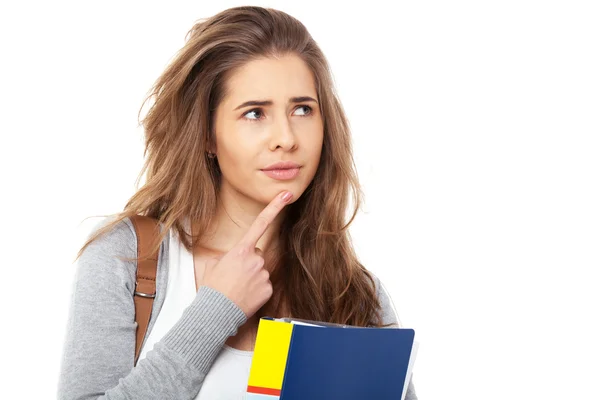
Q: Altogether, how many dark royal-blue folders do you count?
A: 1